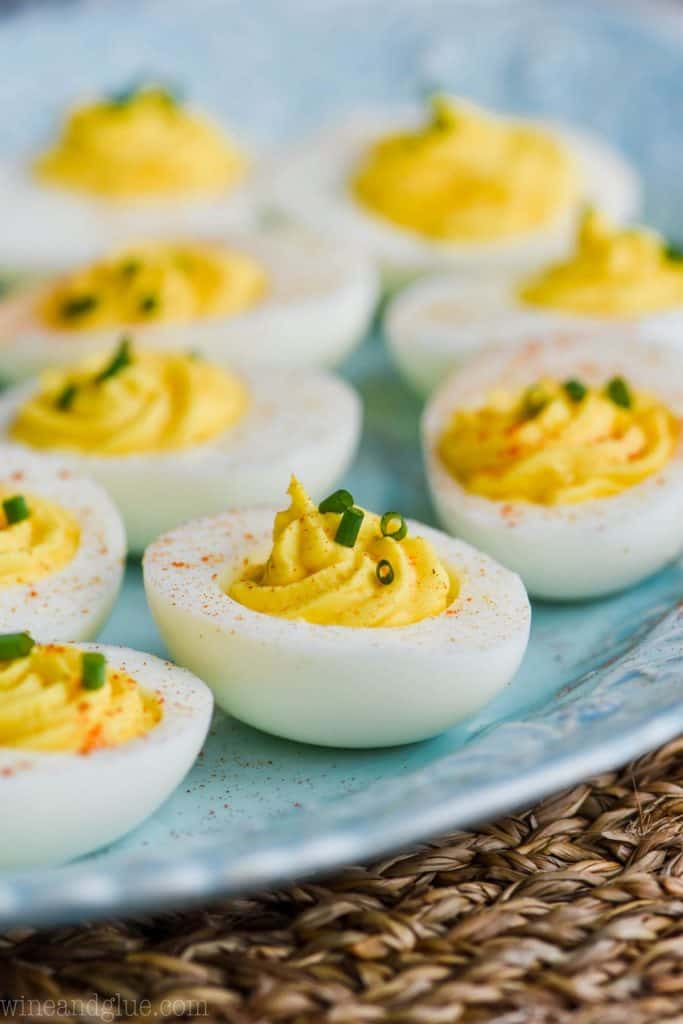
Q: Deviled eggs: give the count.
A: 9